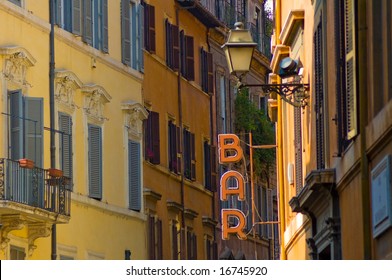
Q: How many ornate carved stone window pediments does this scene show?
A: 4